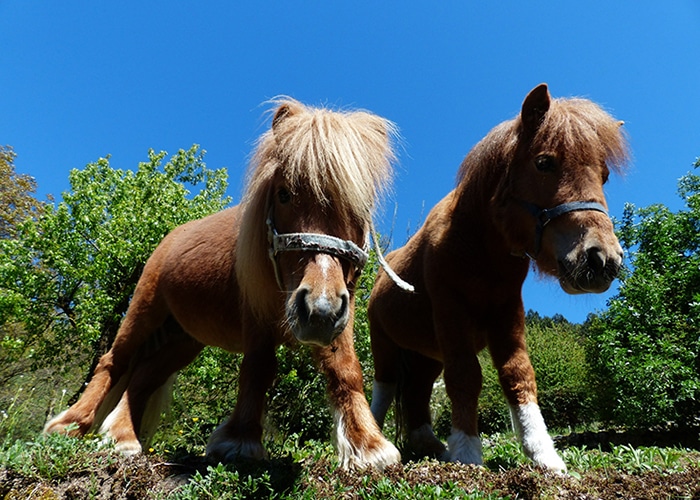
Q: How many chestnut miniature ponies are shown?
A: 2